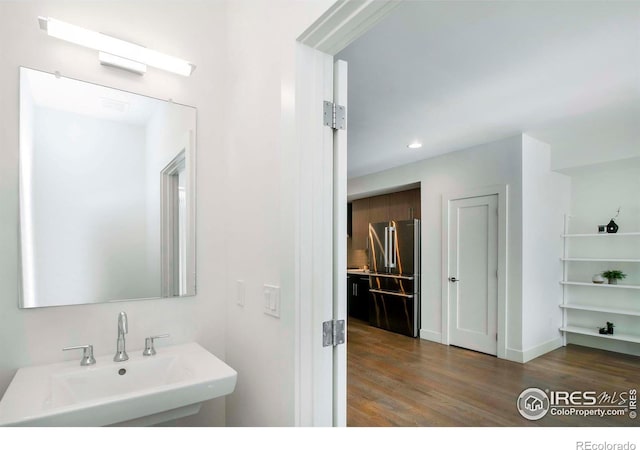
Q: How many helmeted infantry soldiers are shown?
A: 0